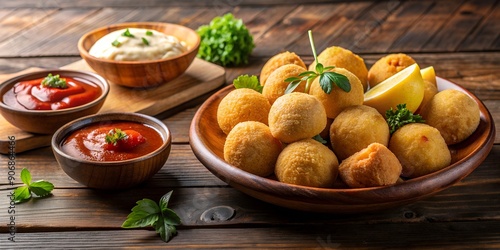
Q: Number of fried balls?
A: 14